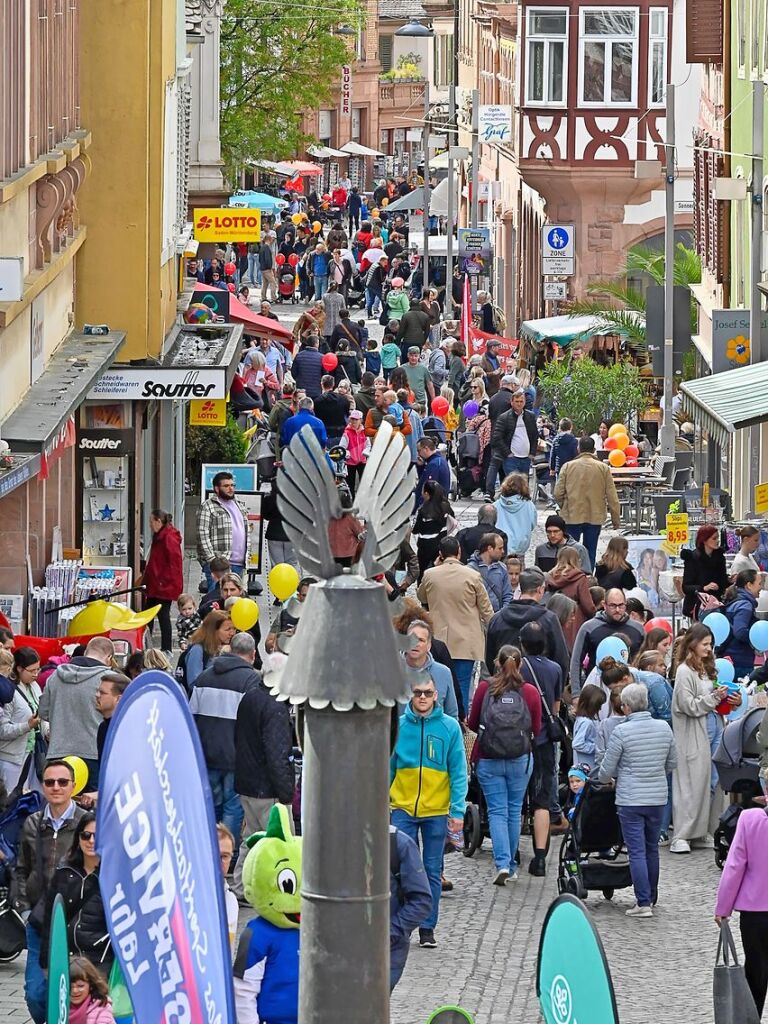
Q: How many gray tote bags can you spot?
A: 1